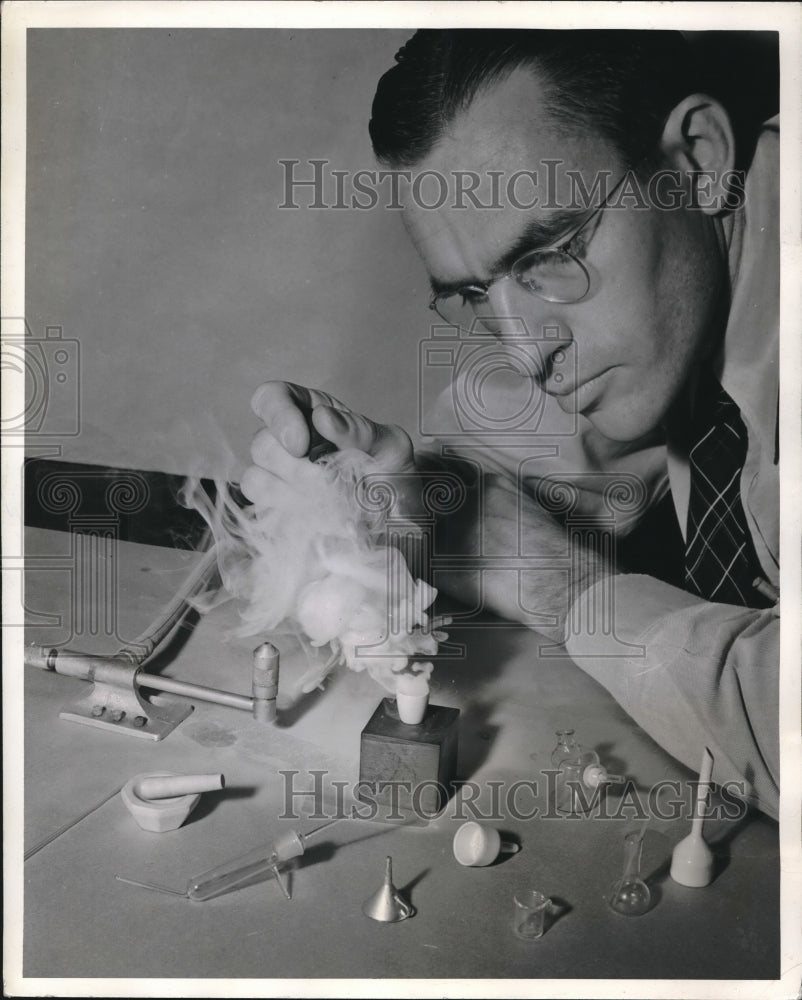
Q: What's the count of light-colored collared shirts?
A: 1